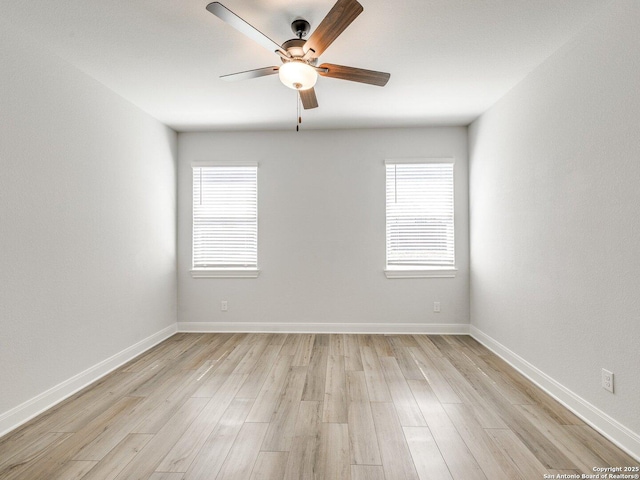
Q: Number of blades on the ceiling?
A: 5